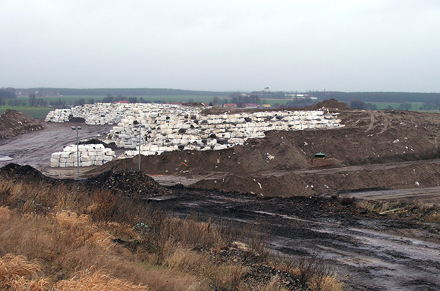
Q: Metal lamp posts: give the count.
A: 2